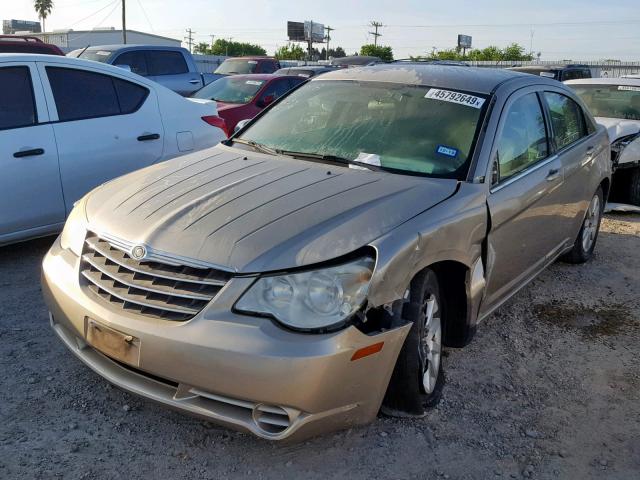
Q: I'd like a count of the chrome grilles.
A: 1